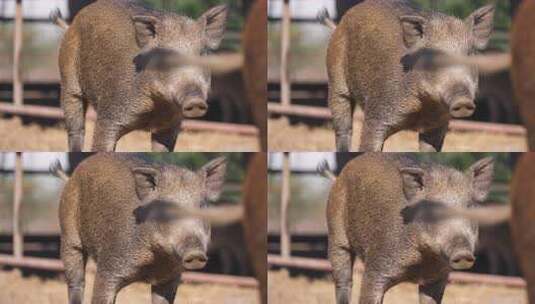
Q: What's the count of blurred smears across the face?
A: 4